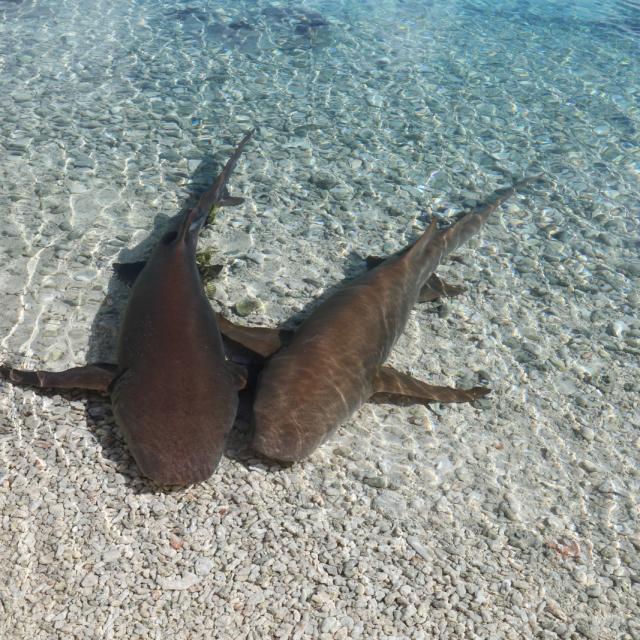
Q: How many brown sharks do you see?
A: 2